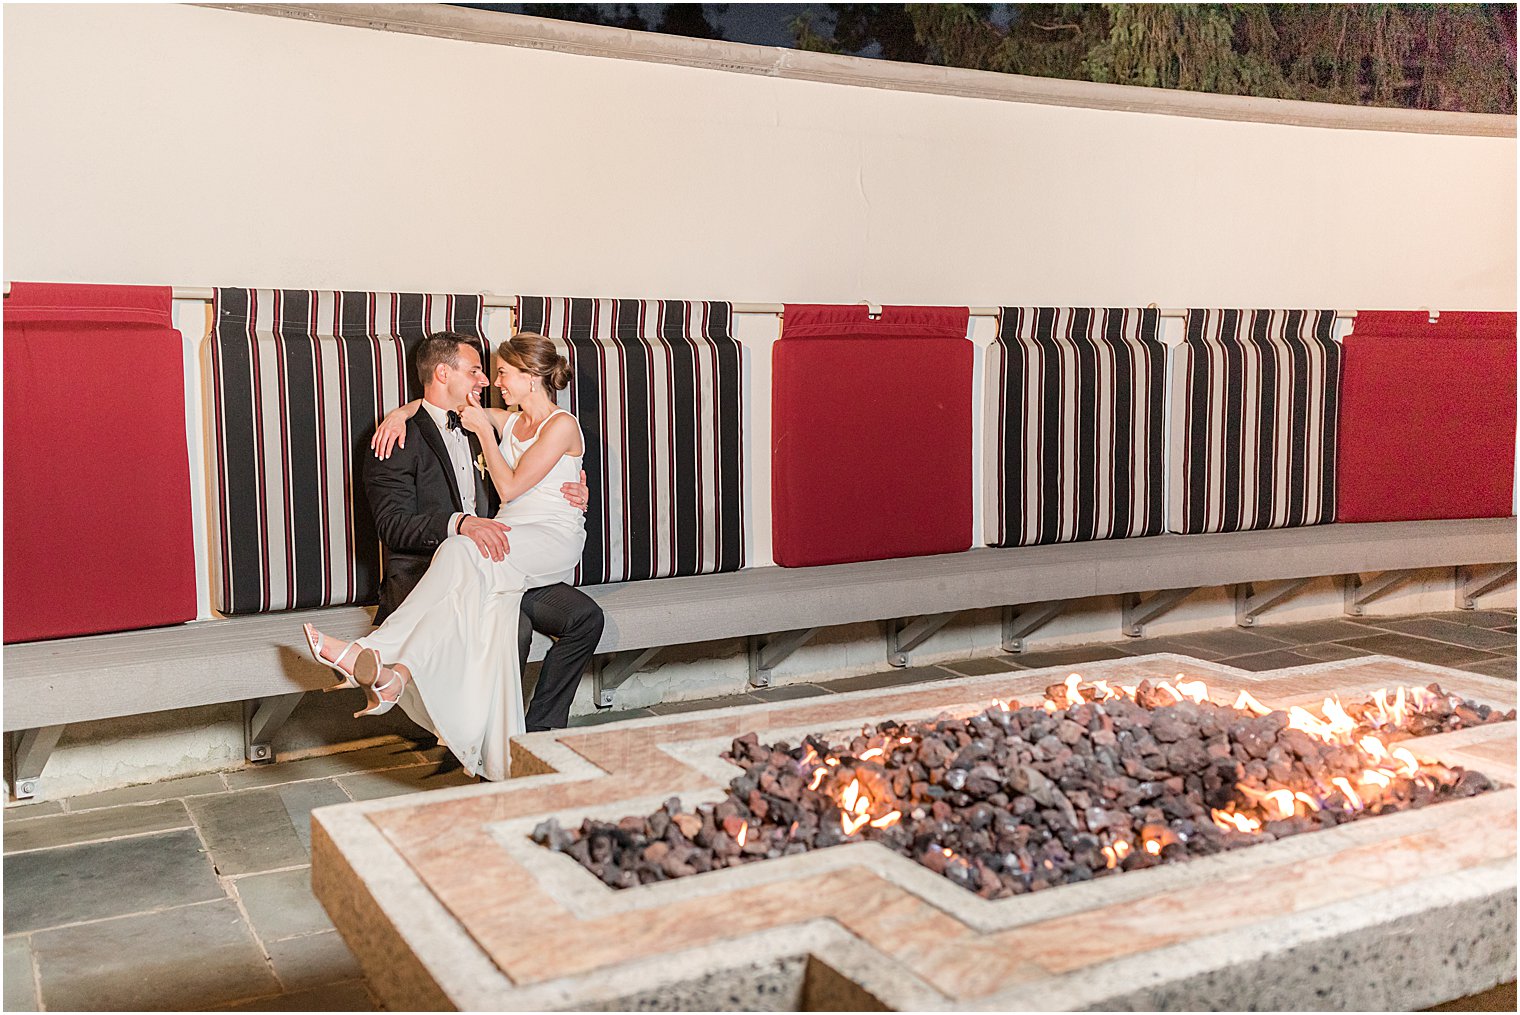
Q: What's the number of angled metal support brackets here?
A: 10